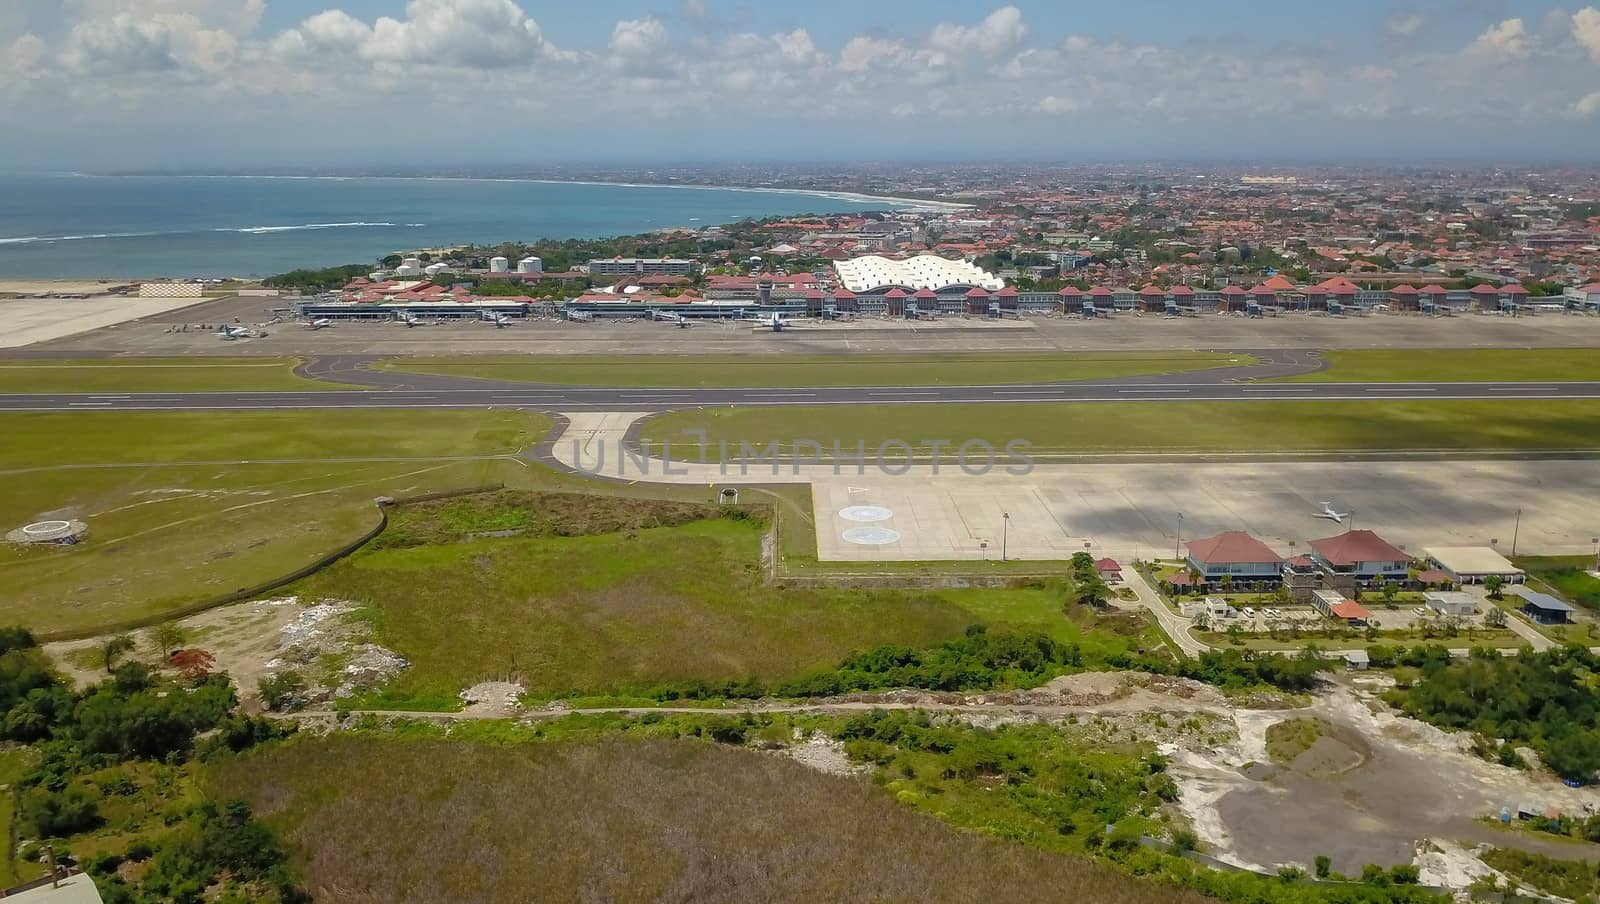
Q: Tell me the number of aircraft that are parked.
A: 7